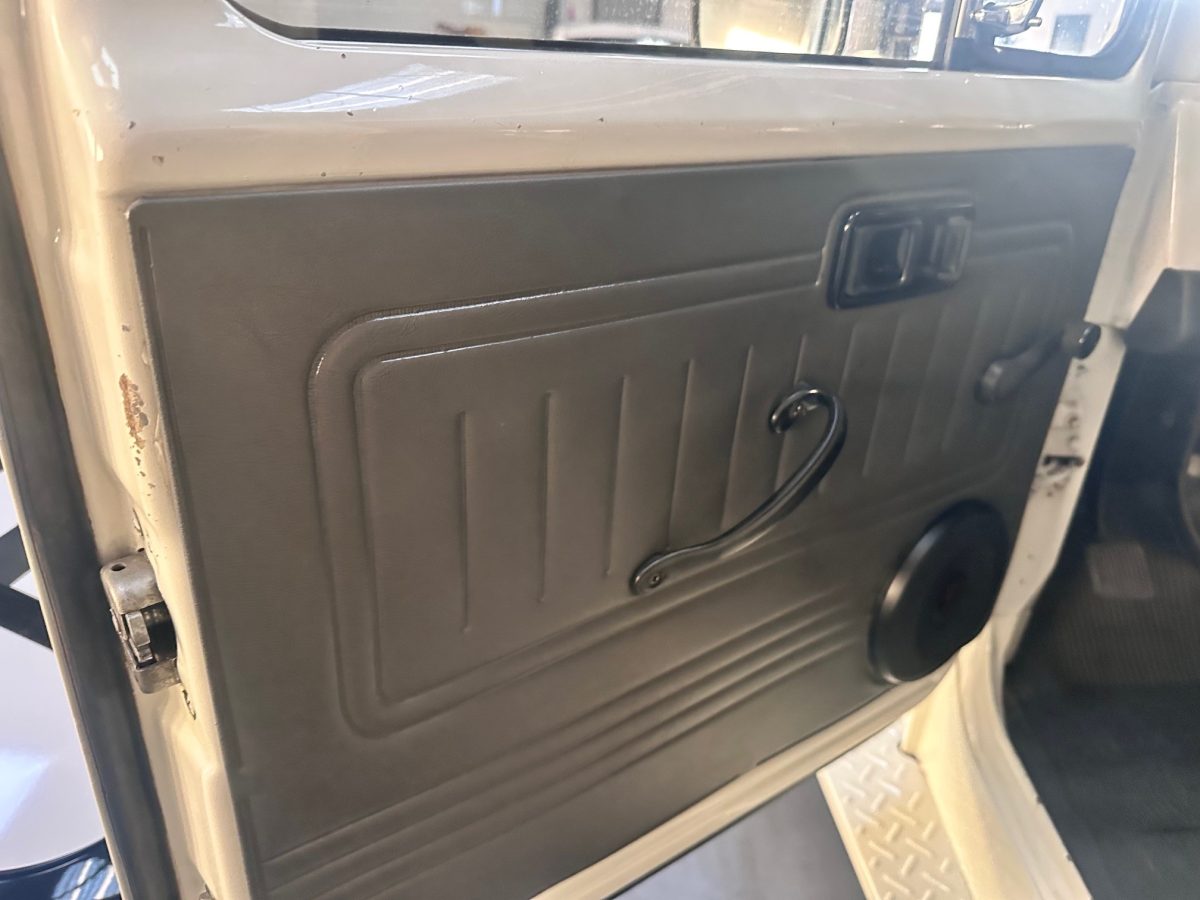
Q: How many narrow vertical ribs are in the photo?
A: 11